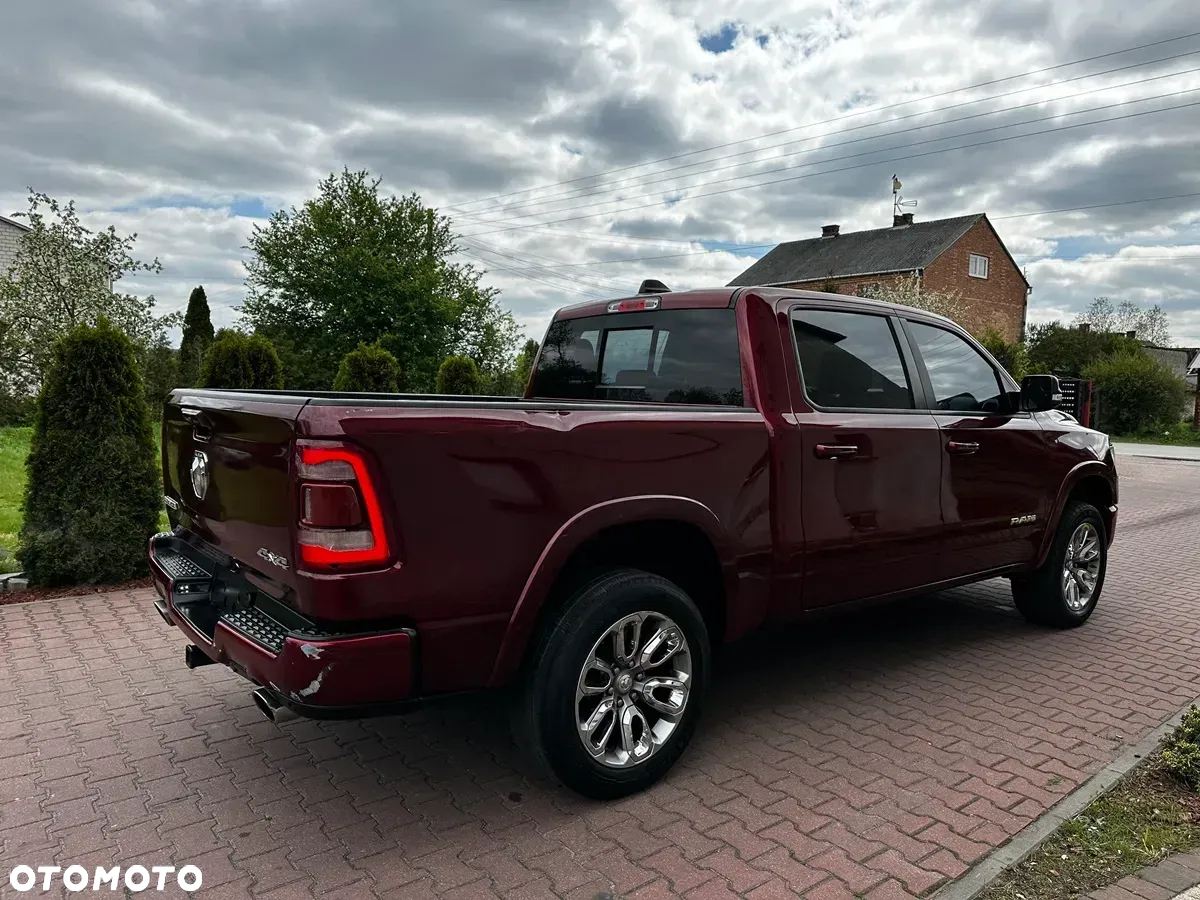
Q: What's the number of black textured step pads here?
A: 2